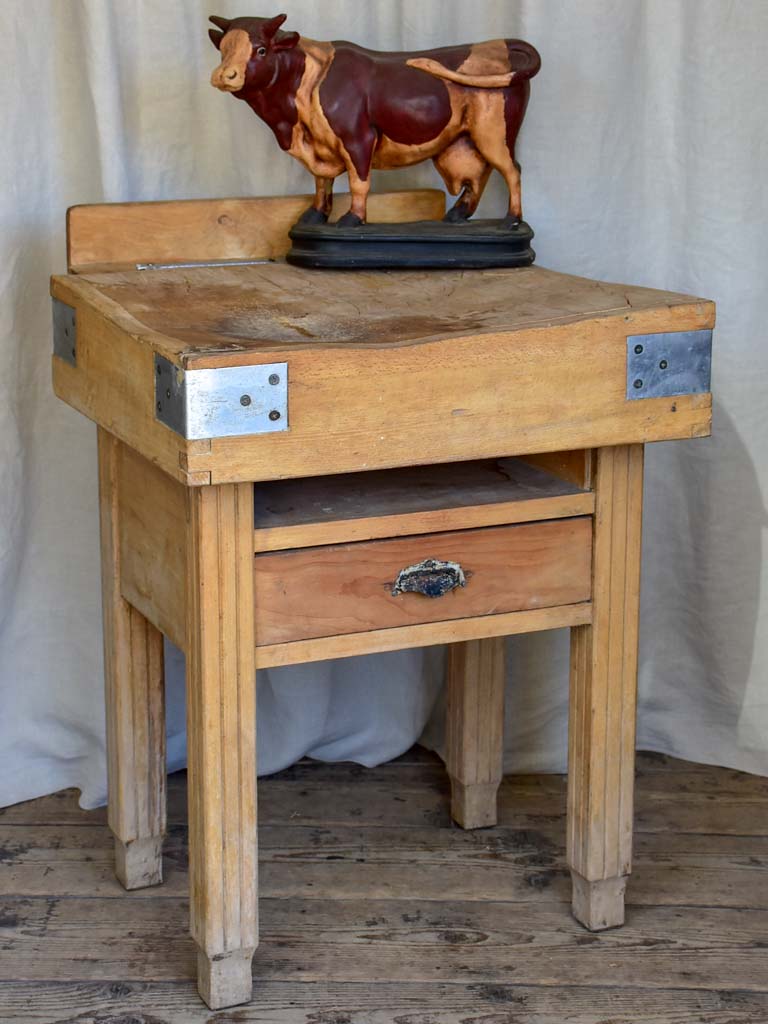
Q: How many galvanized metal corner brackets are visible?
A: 3